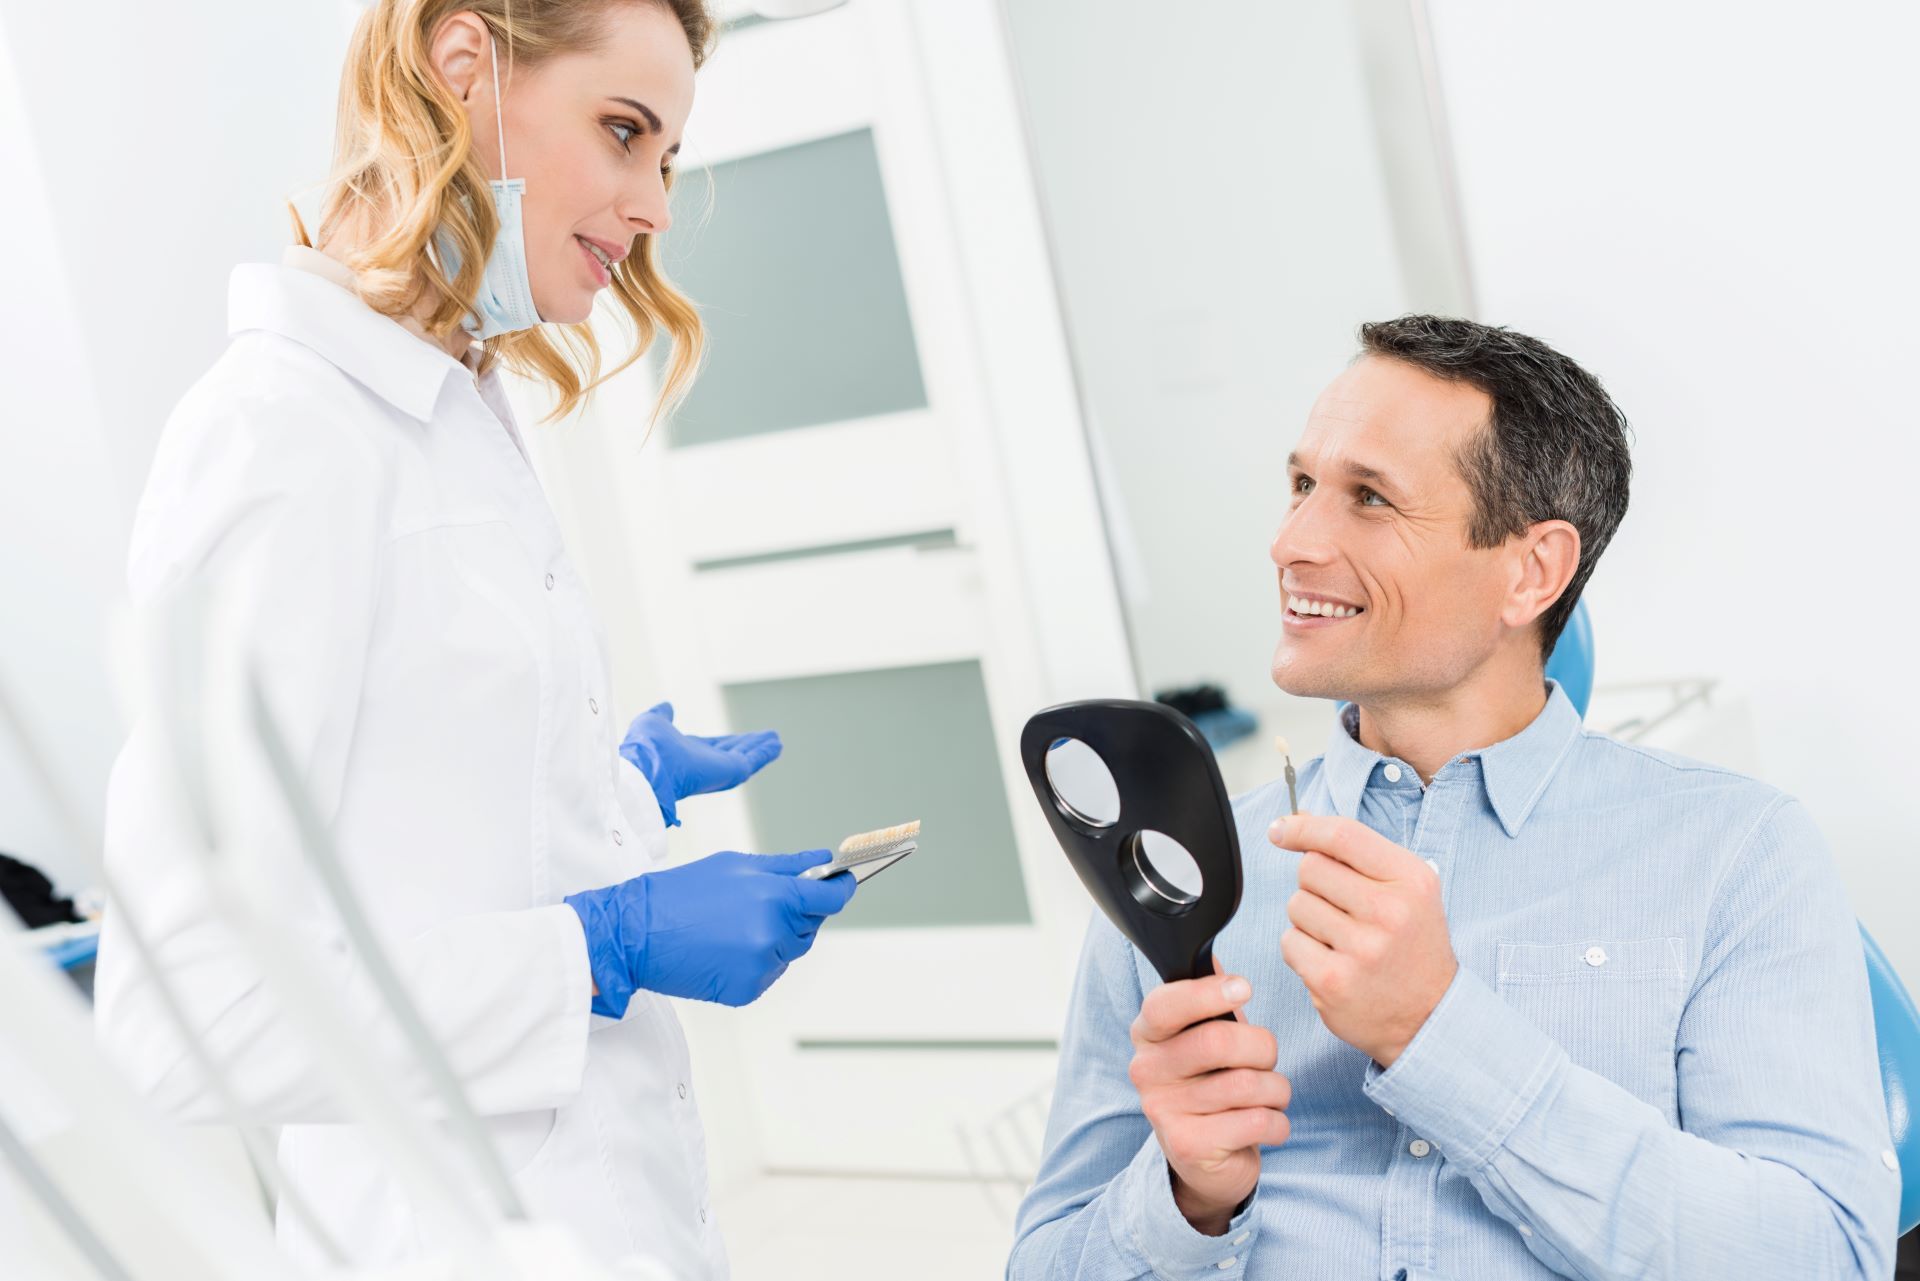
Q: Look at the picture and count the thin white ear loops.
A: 1